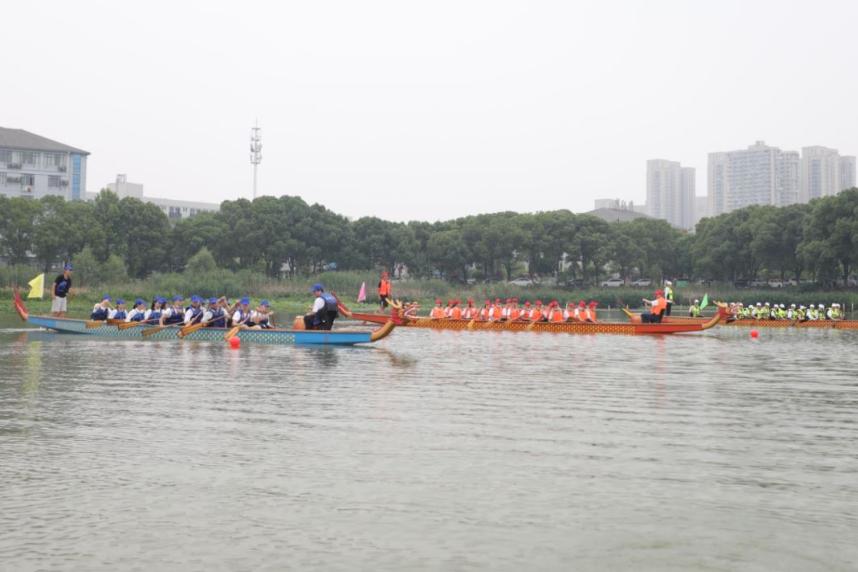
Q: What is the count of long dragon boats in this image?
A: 3